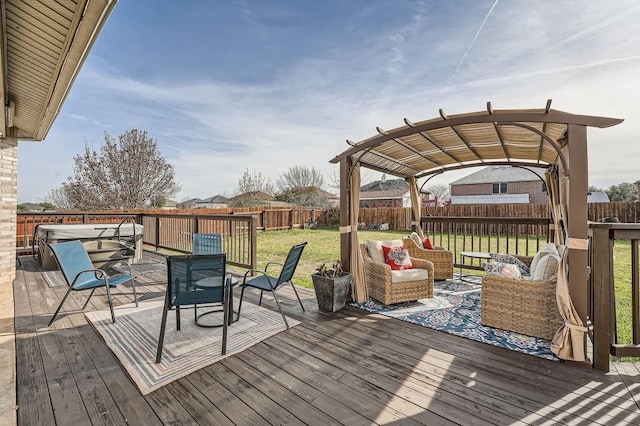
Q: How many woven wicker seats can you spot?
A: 3